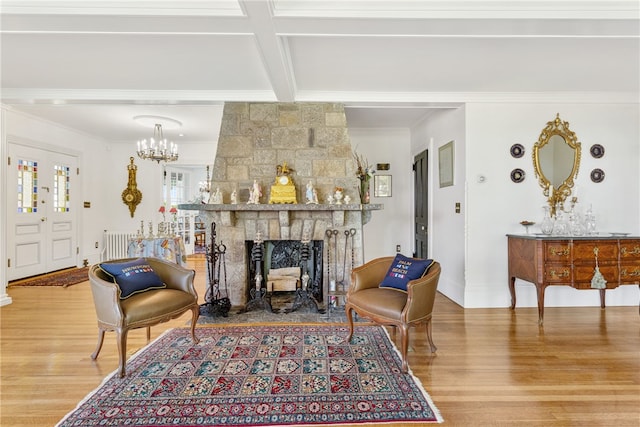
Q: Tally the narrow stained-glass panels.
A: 2